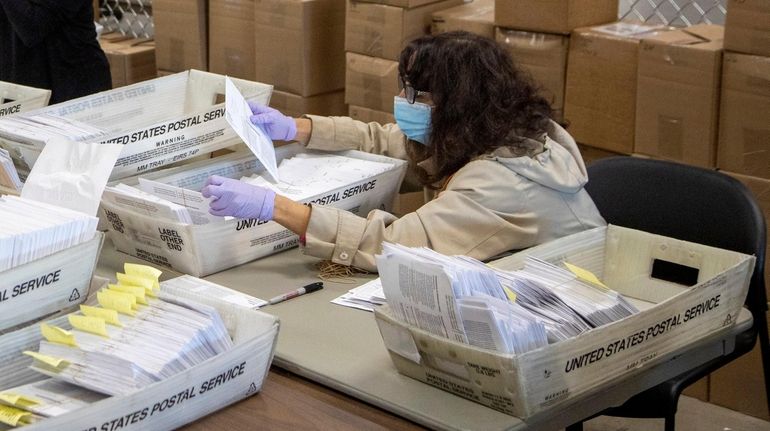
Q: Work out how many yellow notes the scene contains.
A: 13